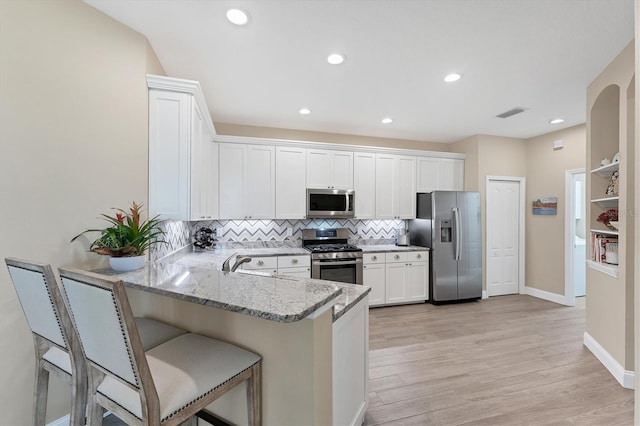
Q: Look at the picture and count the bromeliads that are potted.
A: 2